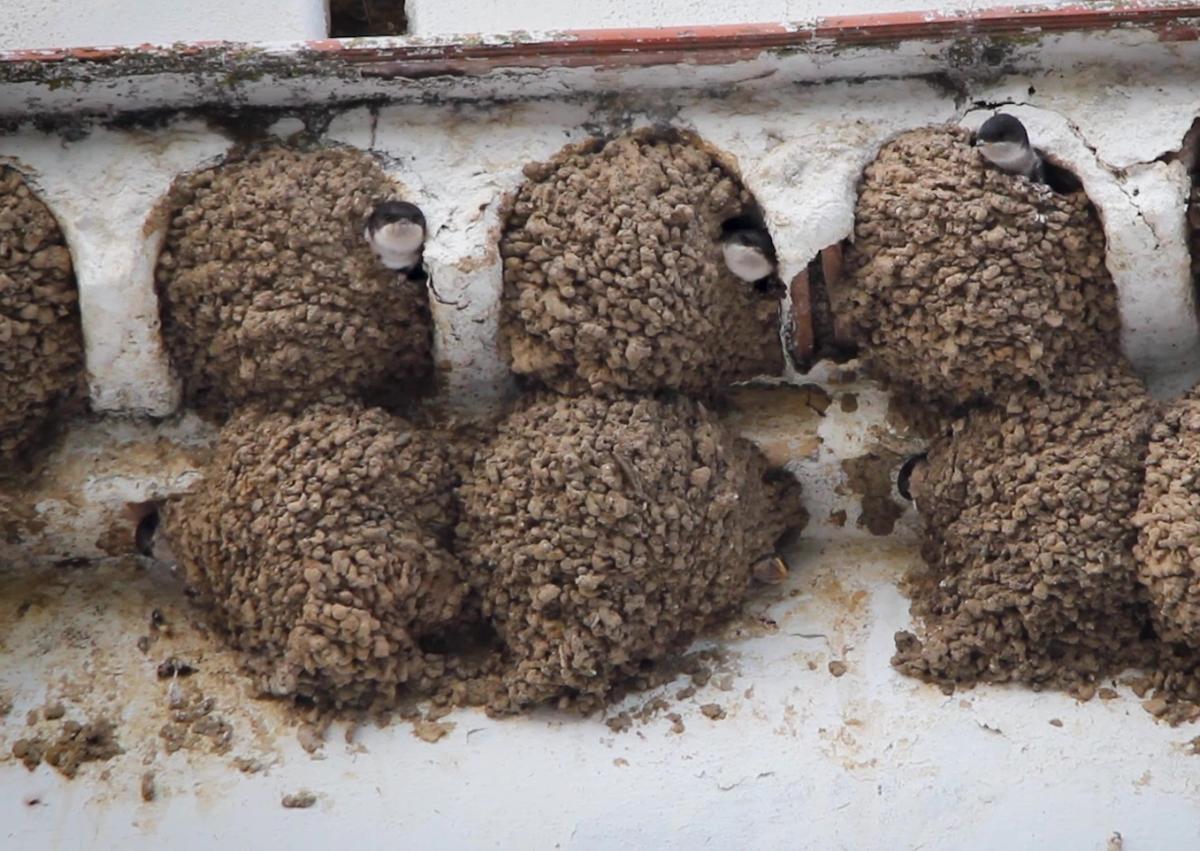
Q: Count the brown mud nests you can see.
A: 8